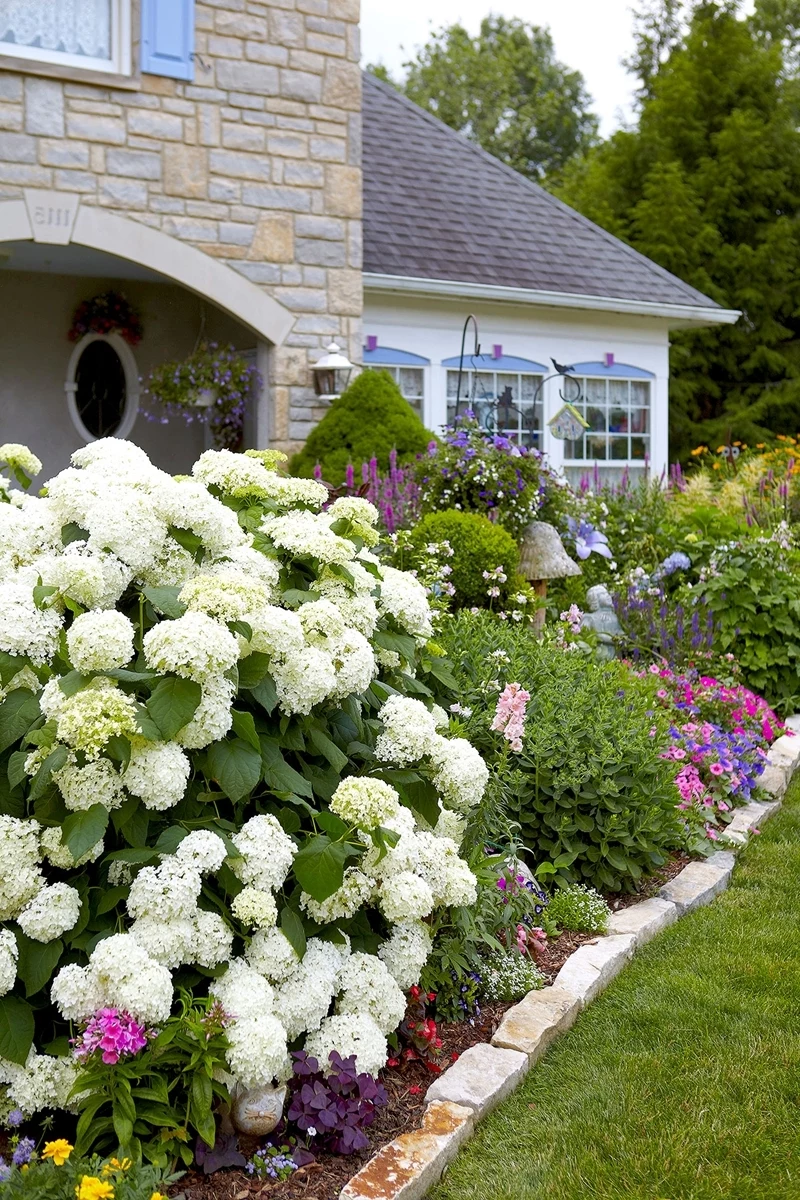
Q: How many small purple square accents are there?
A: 3